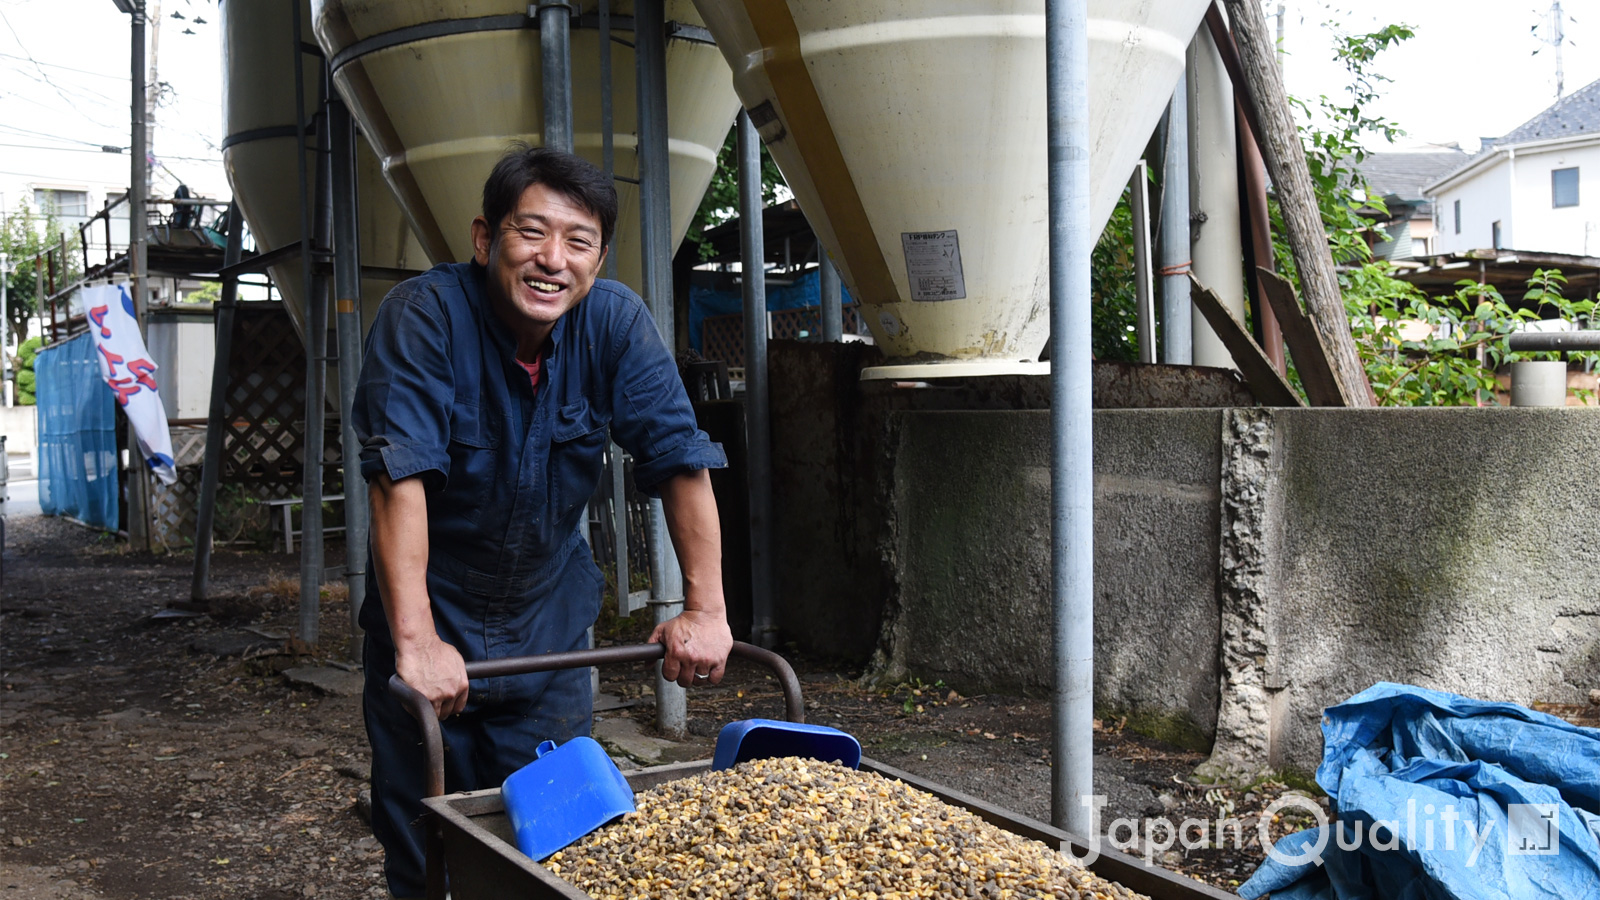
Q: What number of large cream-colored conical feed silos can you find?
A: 3